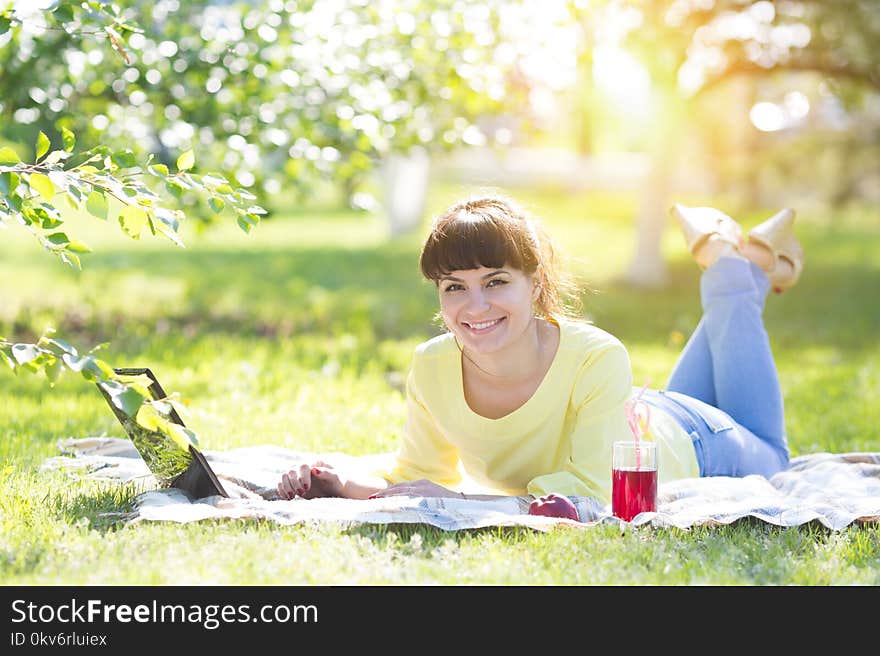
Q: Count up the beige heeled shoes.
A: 2